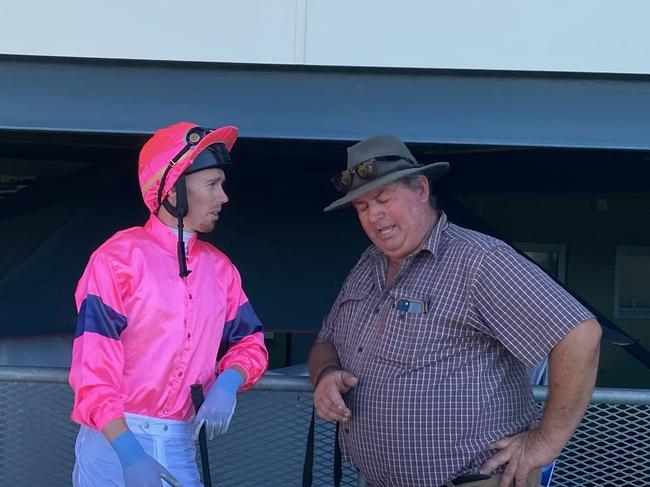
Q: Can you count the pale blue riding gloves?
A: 2